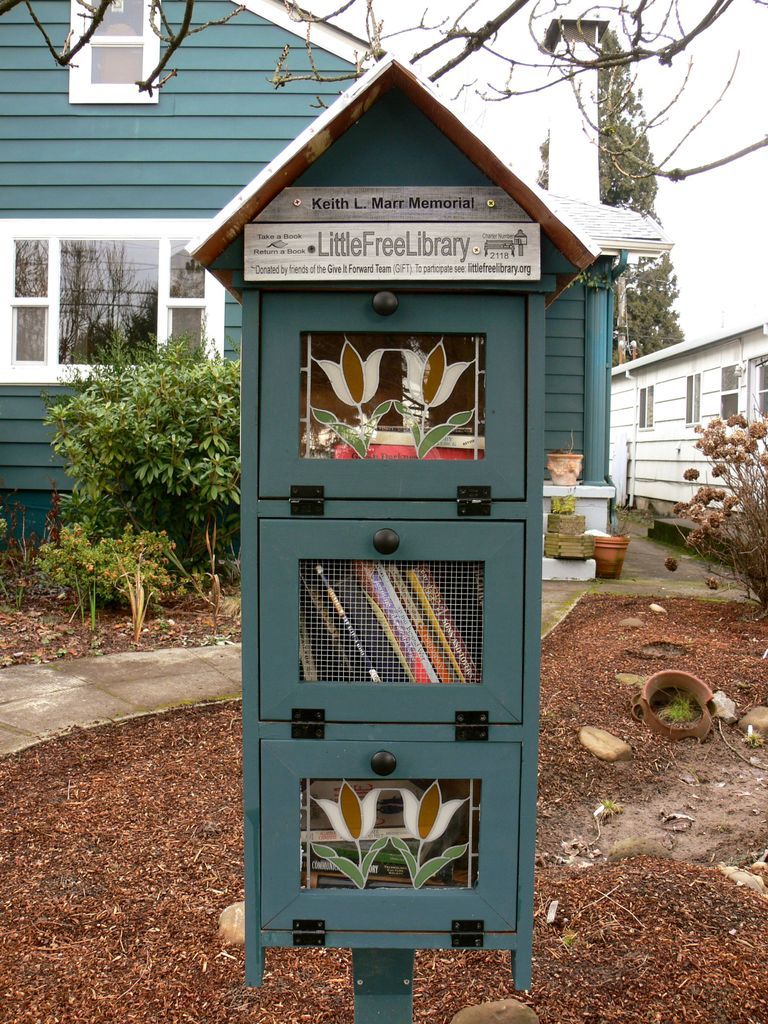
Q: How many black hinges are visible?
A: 6